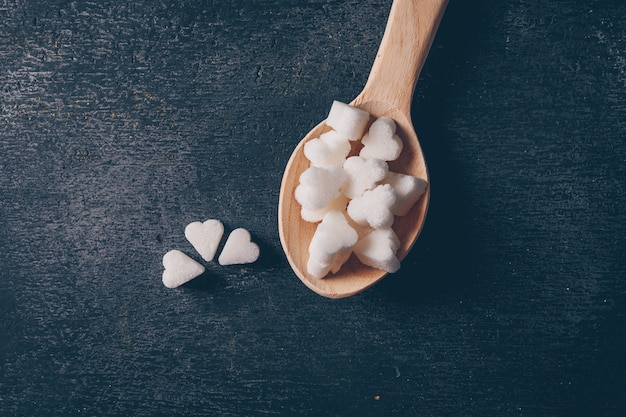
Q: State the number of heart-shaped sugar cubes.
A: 3